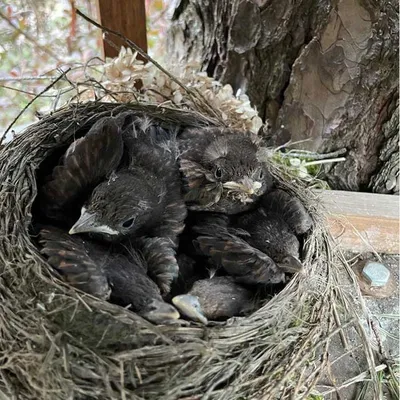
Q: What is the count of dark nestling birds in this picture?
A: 5